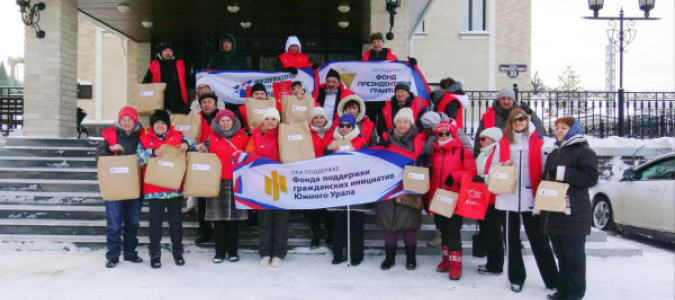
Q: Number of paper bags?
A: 13